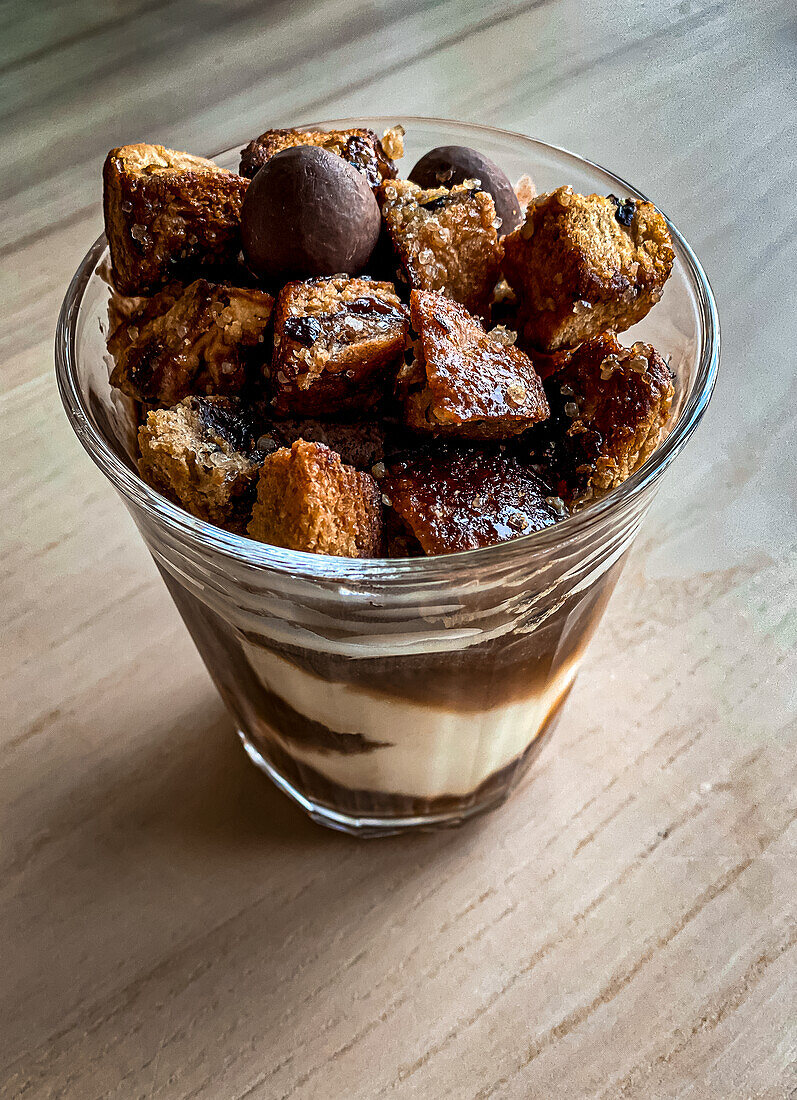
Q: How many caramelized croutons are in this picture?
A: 11